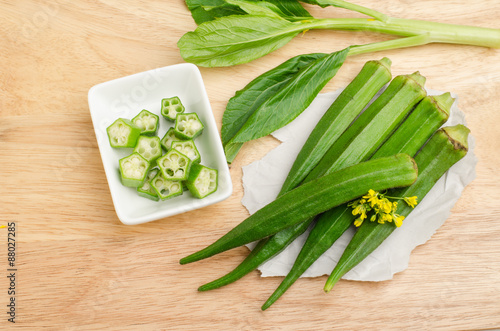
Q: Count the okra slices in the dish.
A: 12